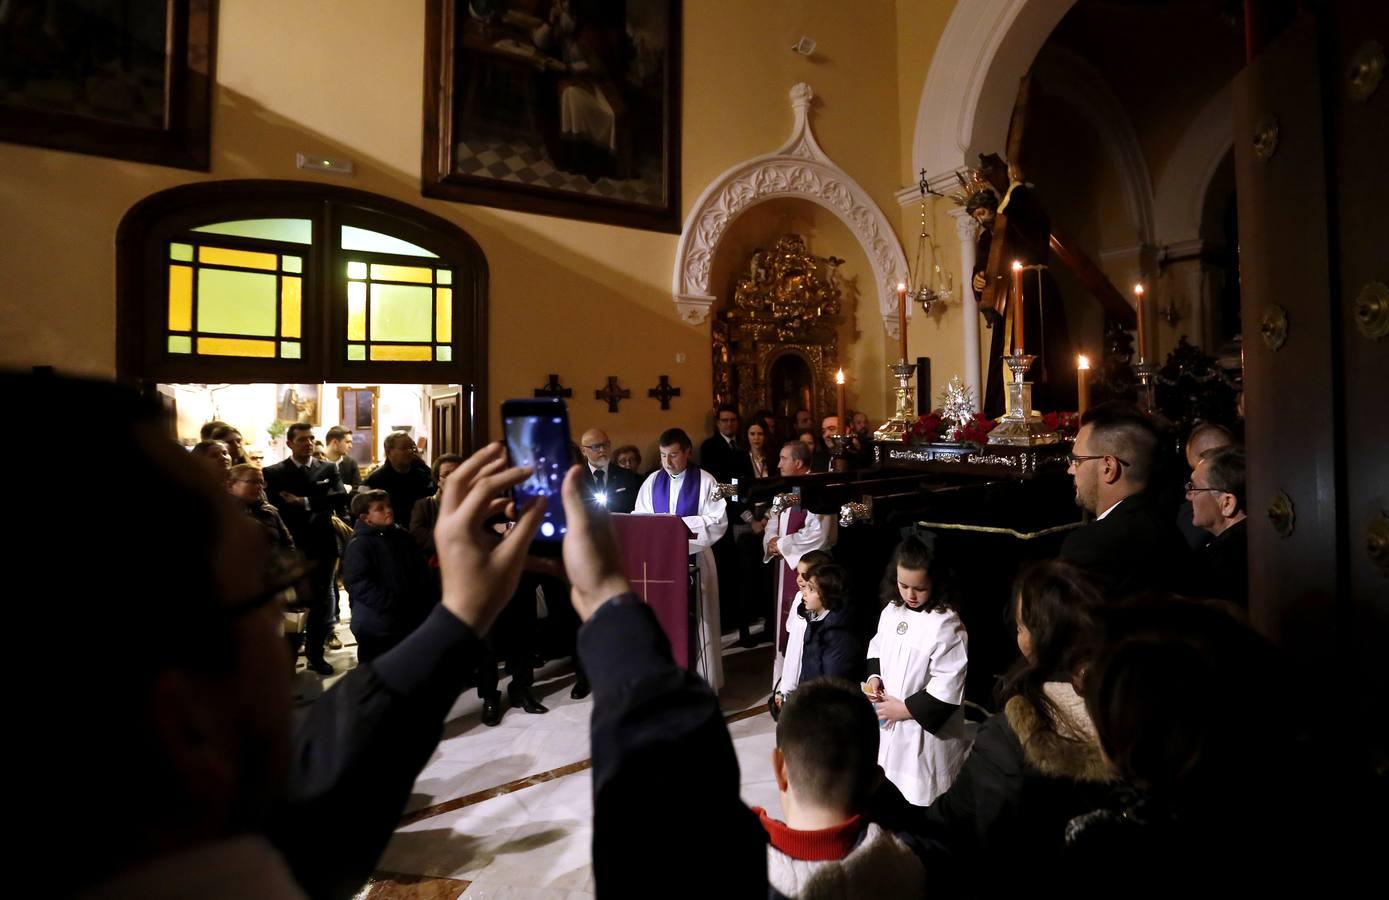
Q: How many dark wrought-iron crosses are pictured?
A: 3